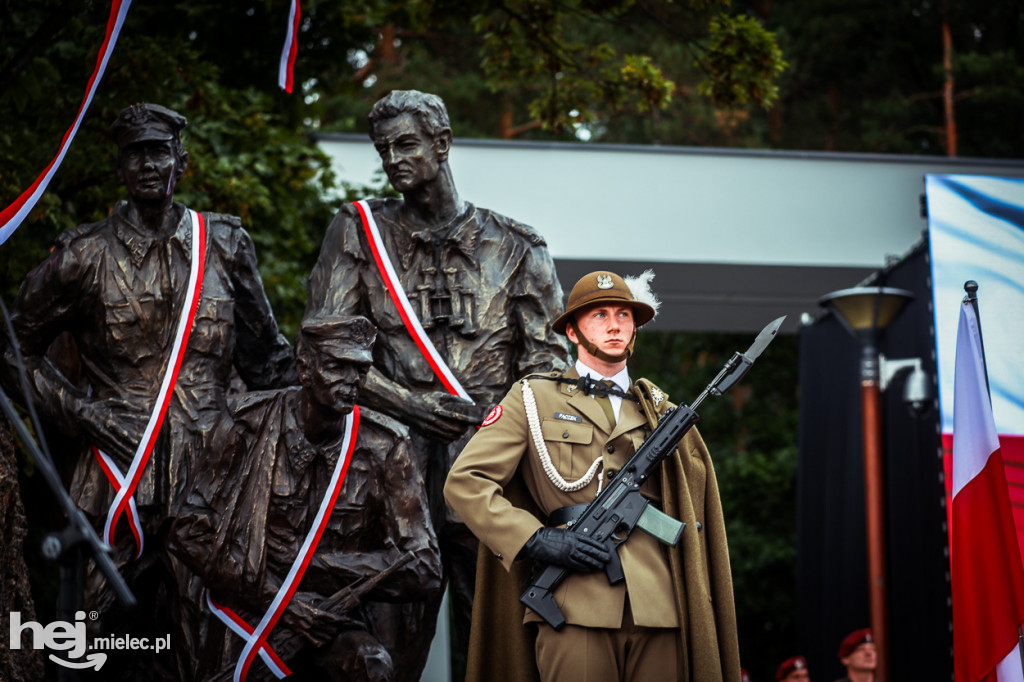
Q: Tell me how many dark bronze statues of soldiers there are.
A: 3